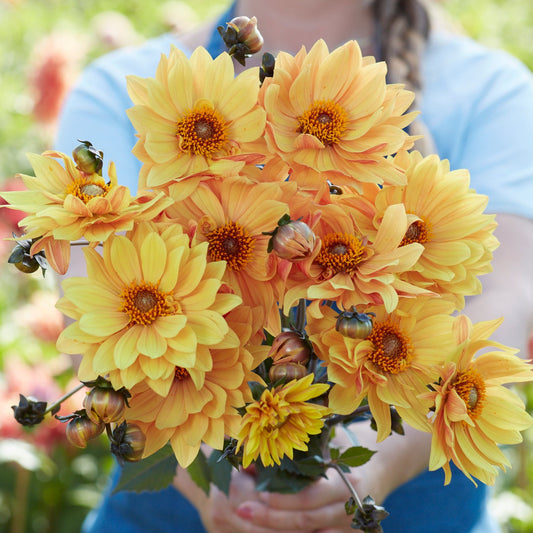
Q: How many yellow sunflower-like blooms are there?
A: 11